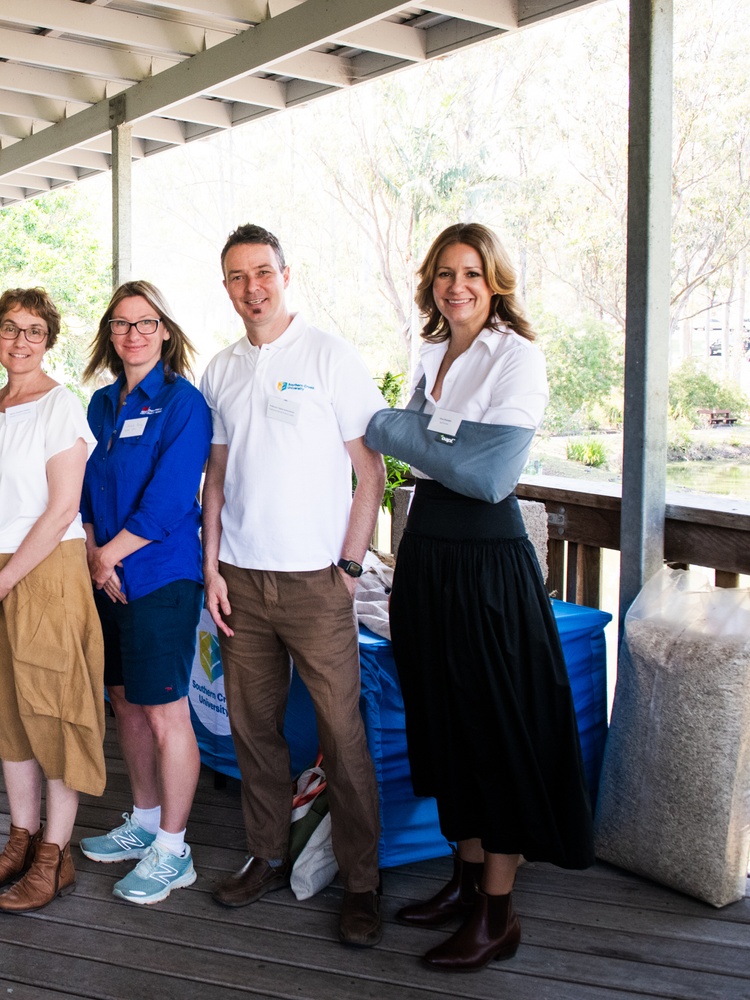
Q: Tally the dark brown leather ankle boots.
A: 2